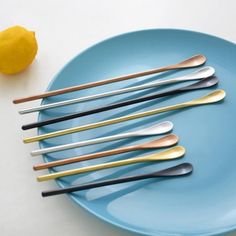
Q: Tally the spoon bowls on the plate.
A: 8